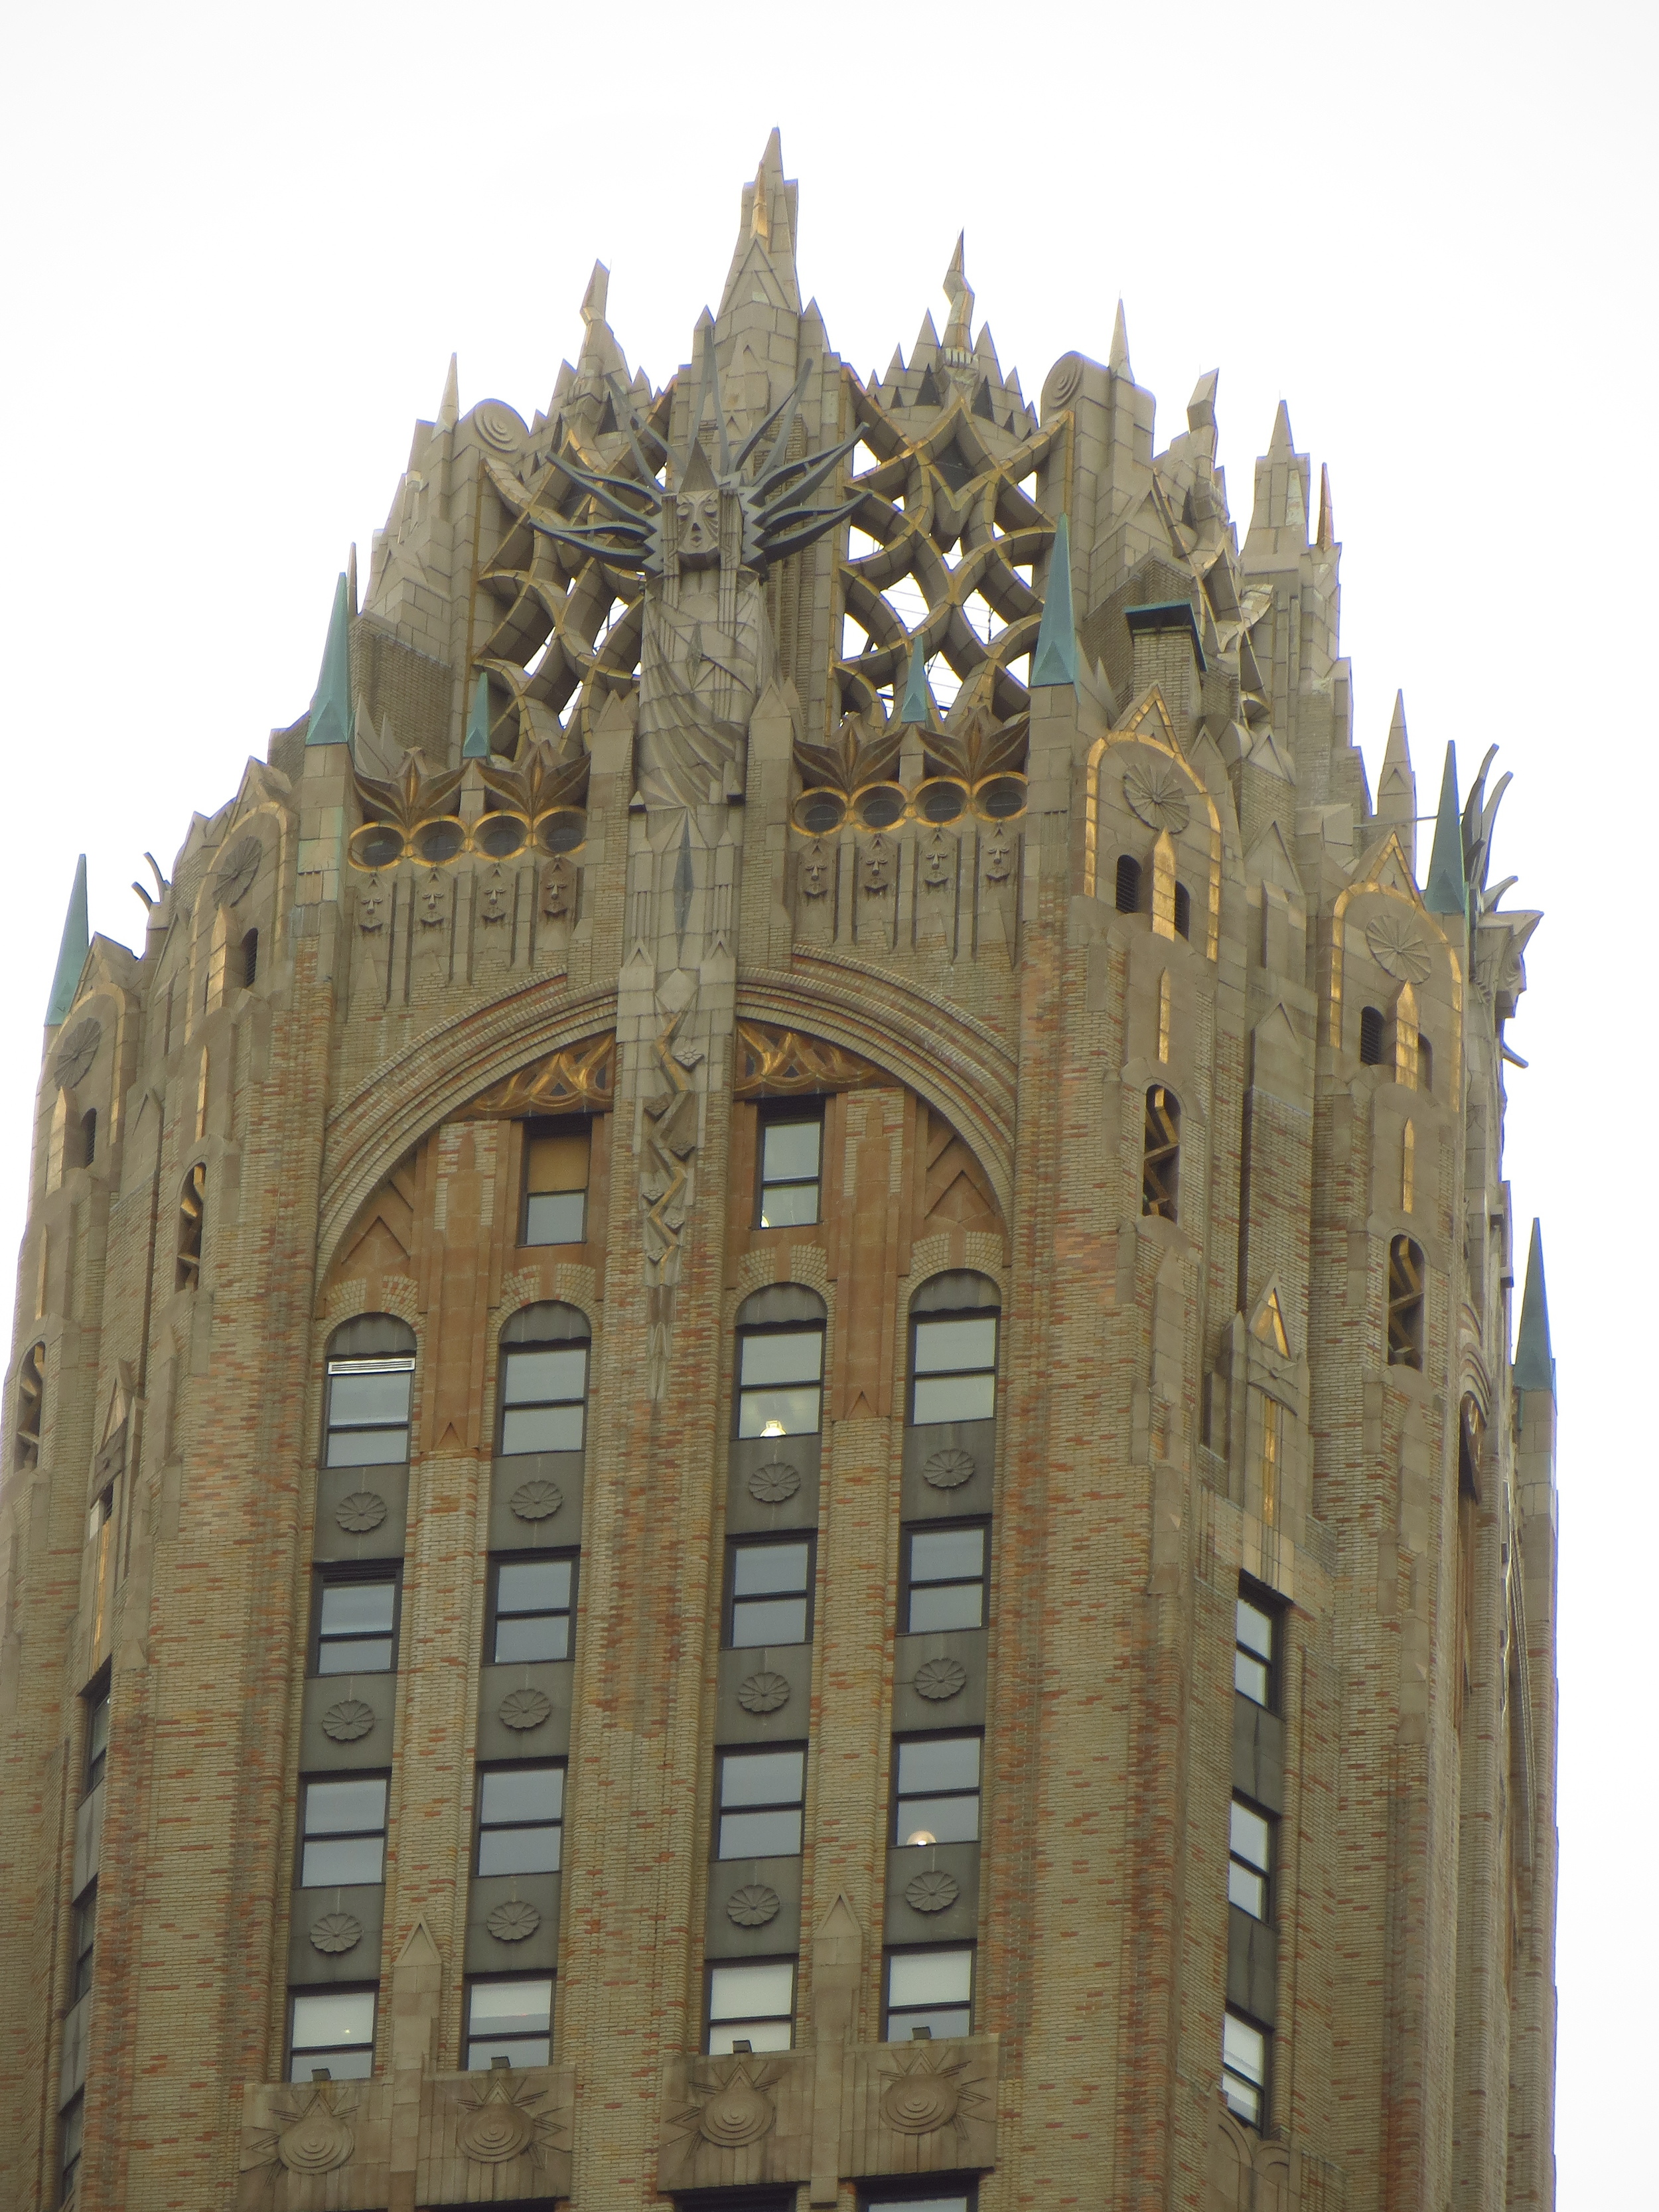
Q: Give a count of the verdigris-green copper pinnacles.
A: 7